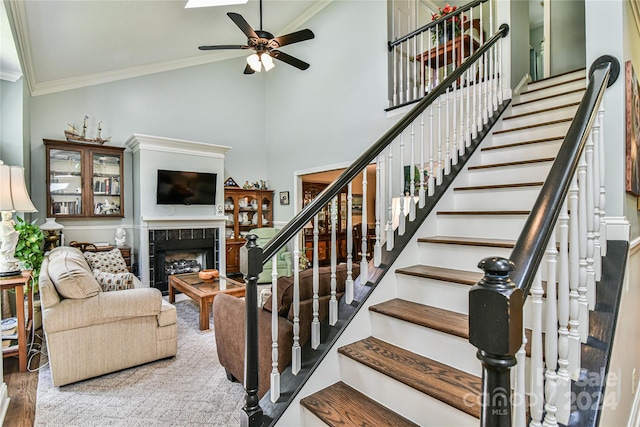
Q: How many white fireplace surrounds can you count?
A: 1